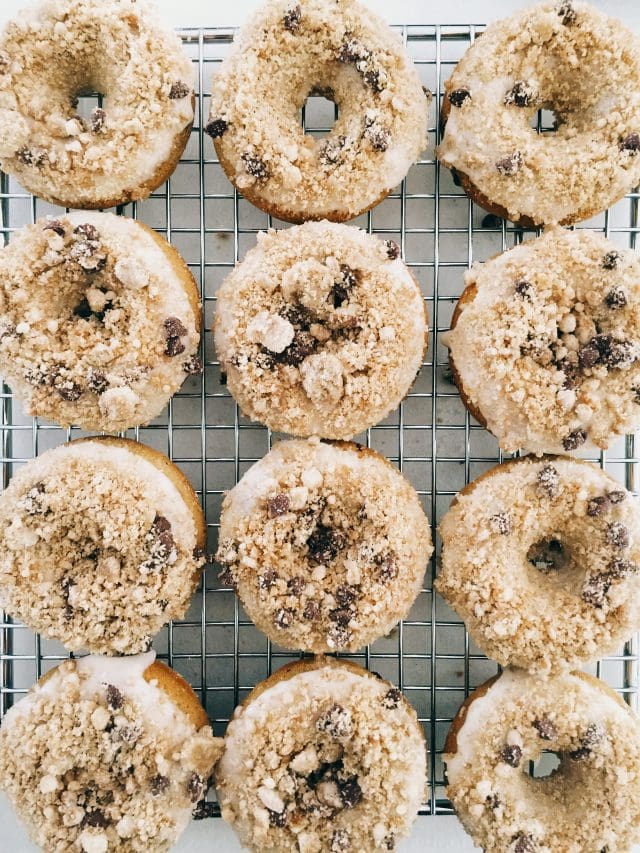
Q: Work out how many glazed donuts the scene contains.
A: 12